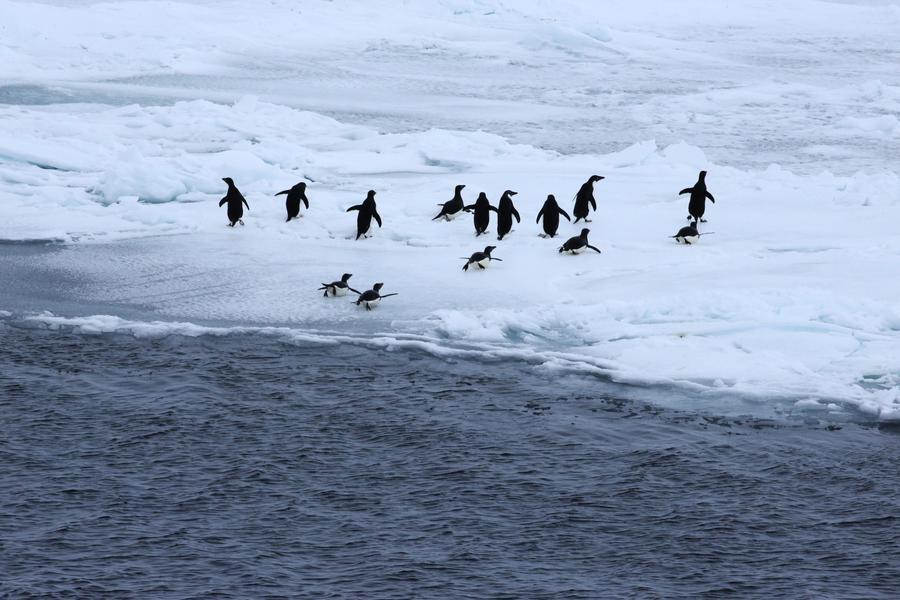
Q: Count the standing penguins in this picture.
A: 8